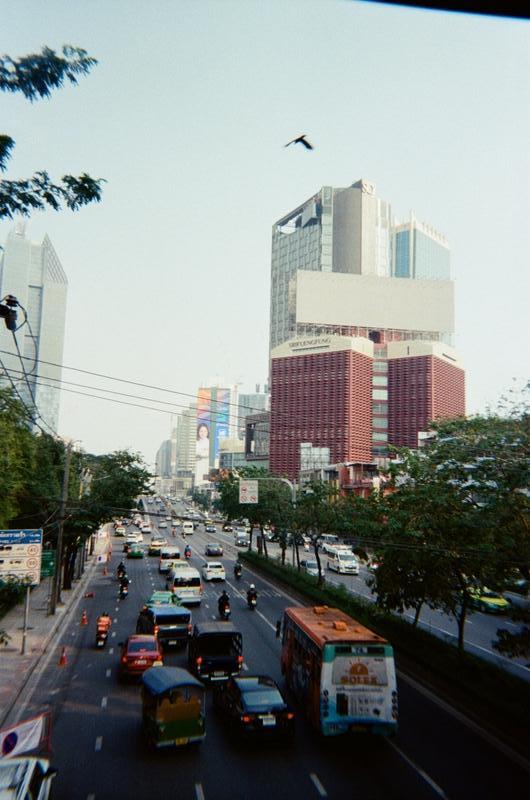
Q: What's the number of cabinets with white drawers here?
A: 0